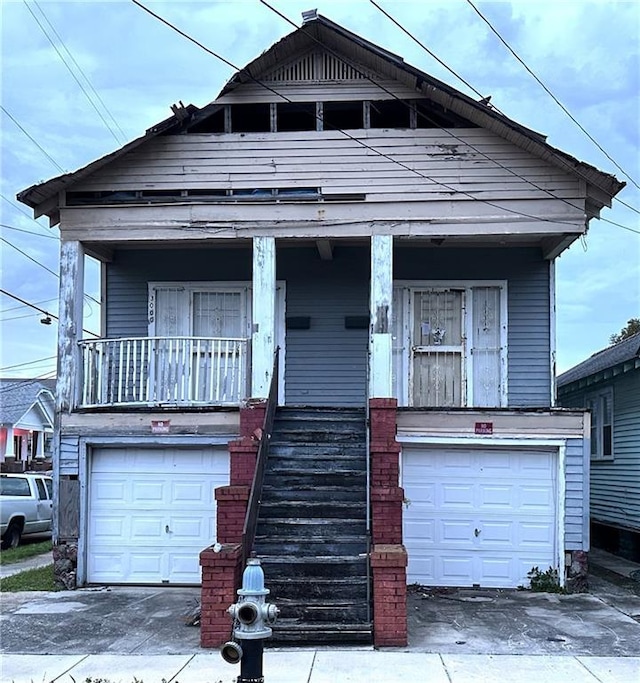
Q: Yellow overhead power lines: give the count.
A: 0